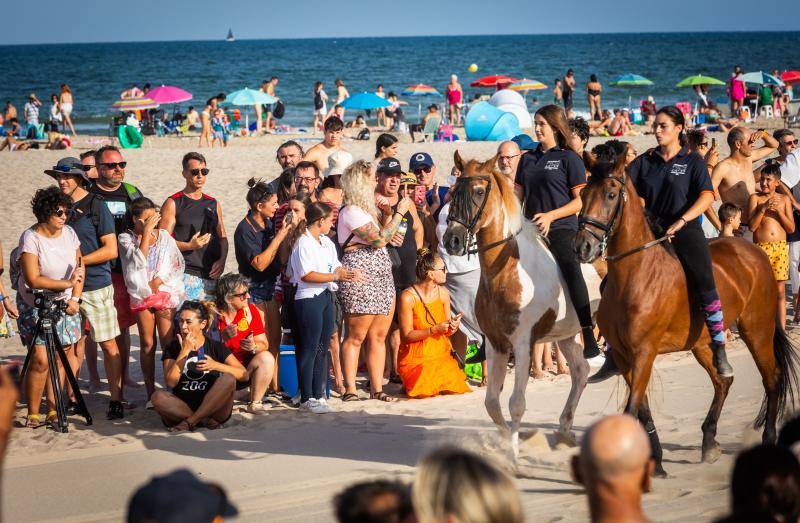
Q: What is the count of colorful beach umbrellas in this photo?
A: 11